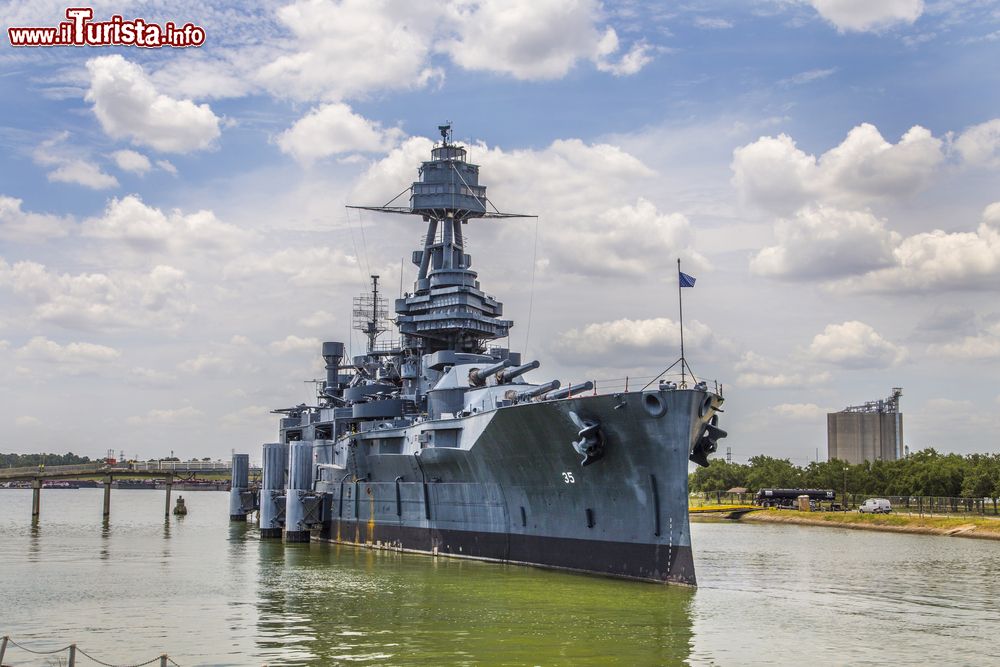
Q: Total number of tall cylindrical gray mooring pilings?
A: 3